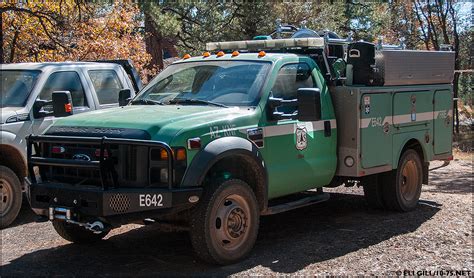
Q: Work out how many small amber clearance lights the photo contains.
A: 5